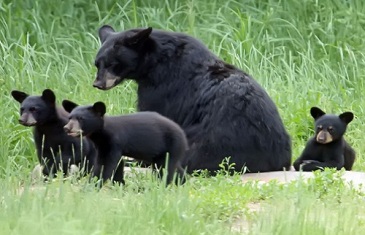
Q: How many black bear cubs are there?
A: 3